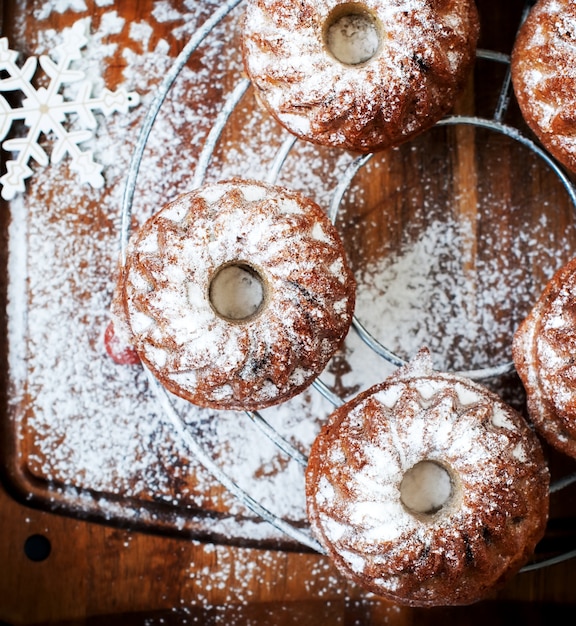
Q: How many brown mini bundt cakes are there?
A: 5